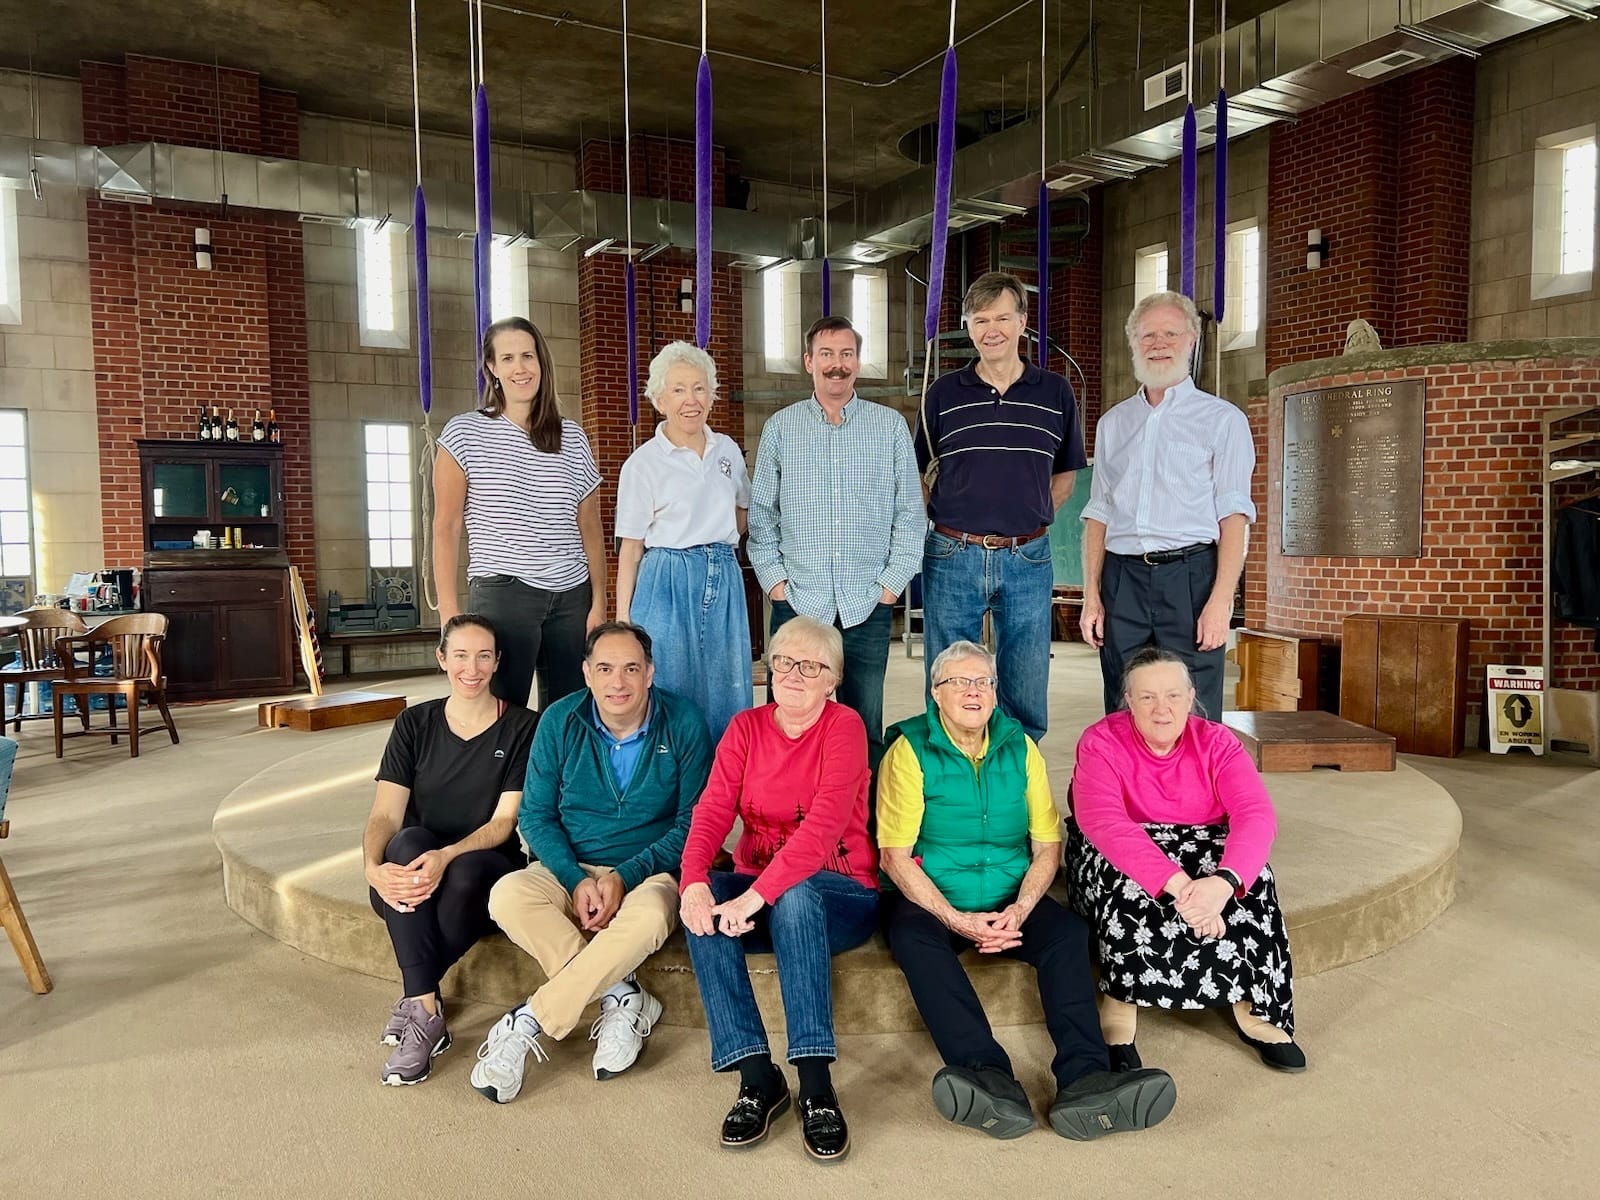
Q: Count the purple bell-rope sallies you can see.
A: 10